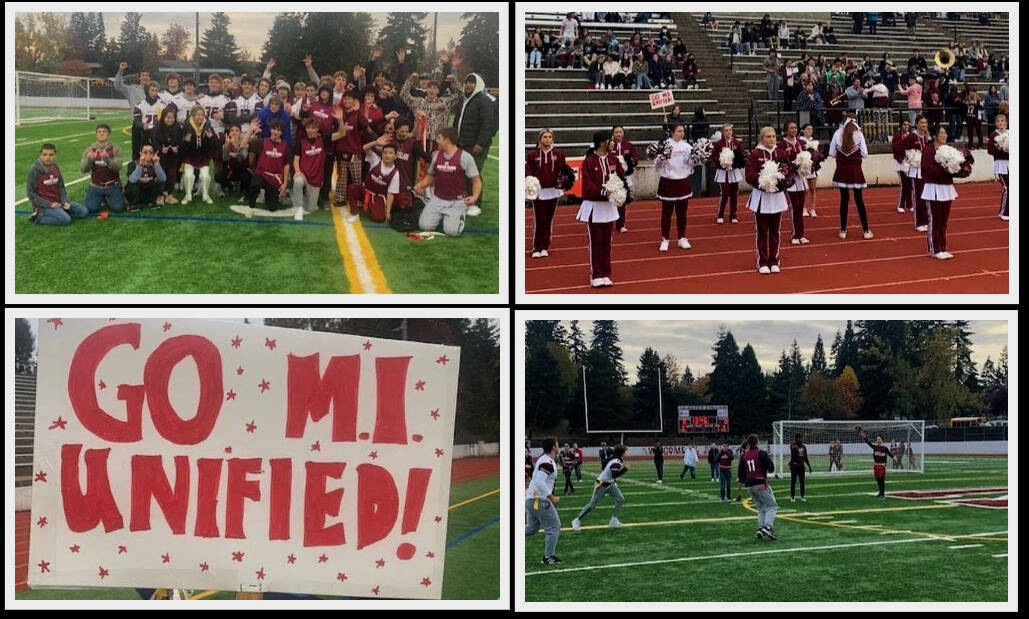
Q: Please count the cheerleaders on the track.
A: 13